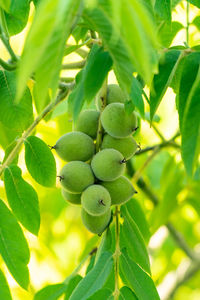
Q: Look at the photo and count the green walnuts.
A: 11